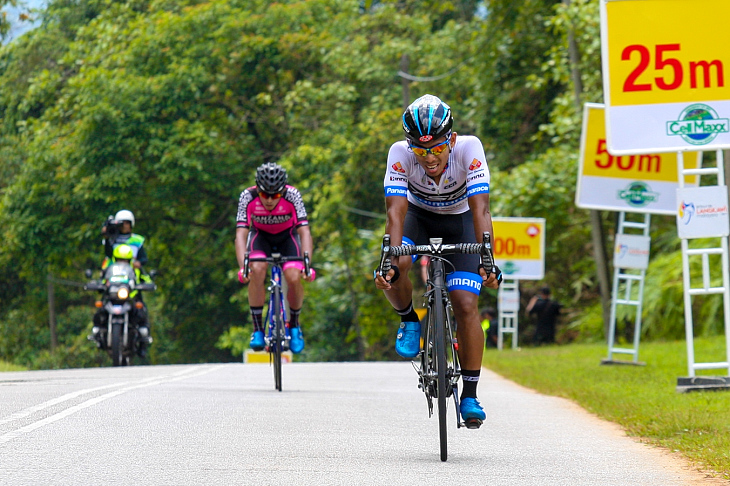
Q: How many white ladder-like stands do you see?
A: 3